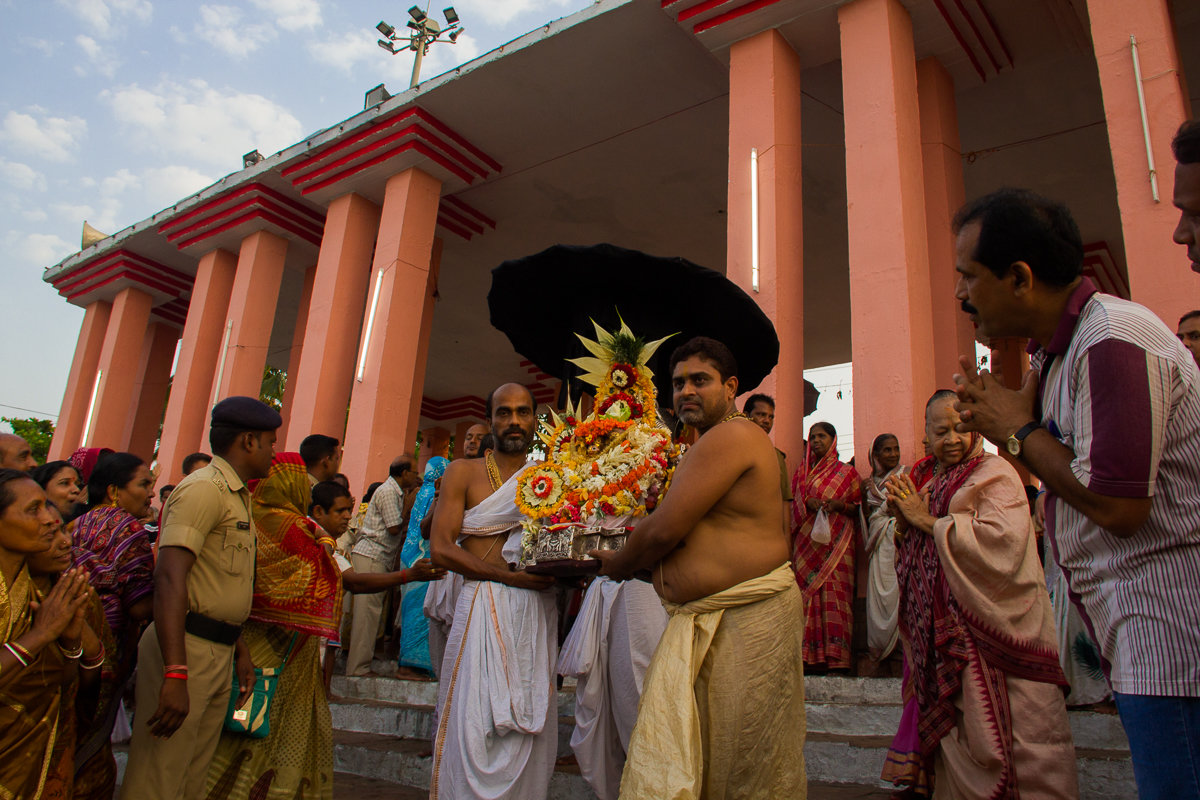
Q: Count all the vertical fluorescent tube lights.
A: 5